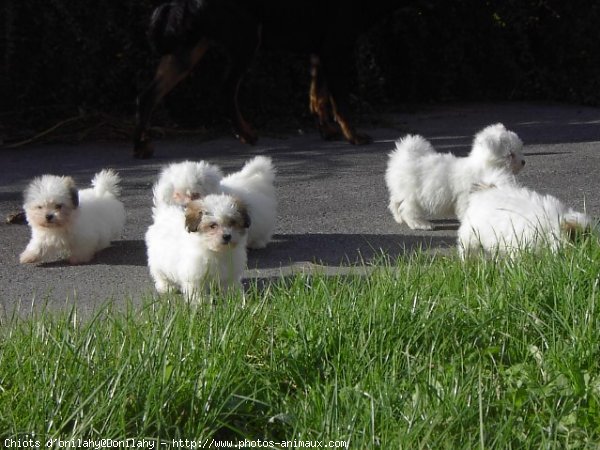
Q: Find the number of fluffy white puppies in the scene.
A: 5